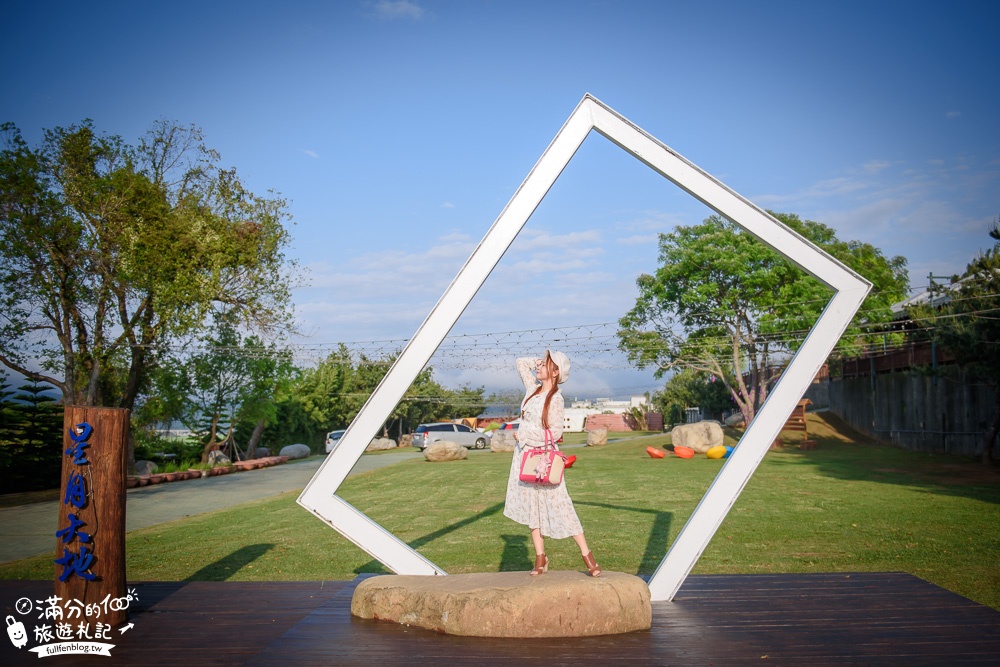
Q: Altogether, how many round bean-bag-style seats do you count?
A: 5